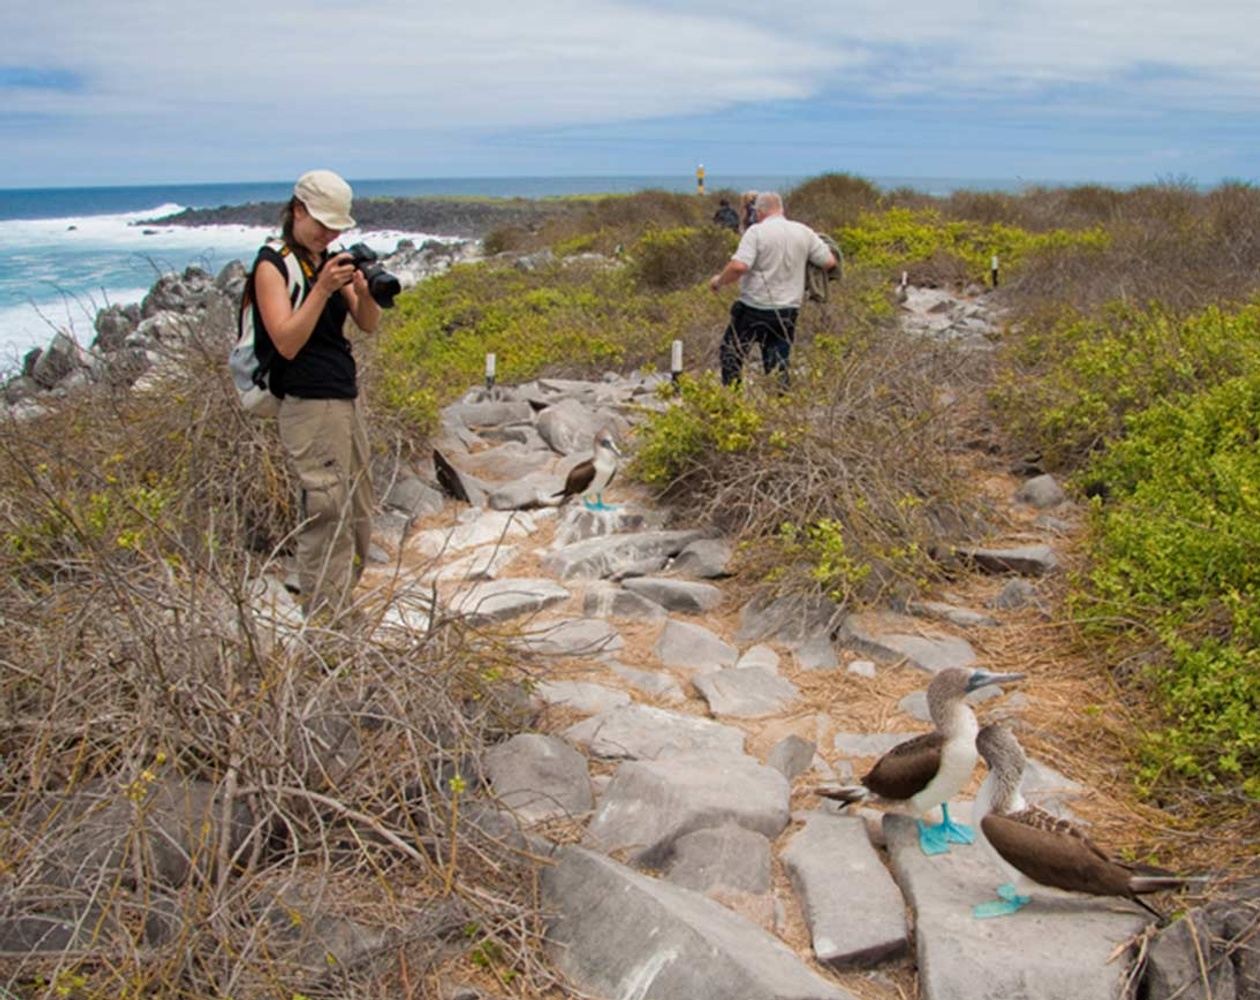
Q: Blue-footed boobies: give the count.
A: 3